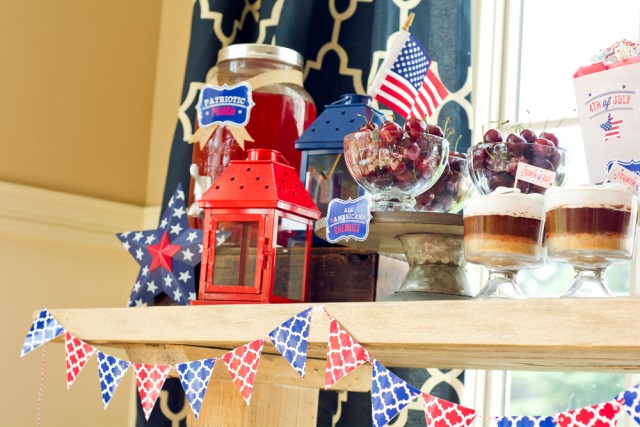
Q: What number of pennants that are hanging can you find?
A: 13